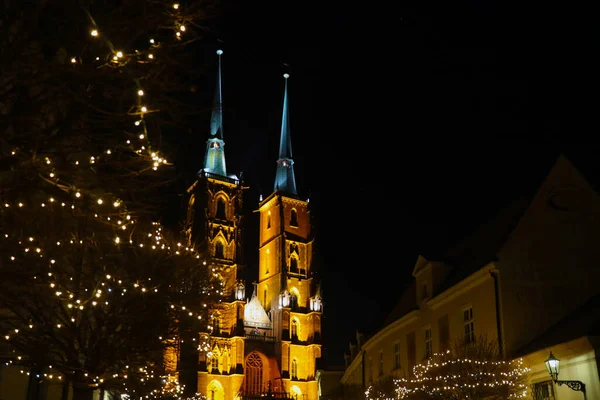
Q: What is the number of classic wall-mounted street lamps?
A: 1